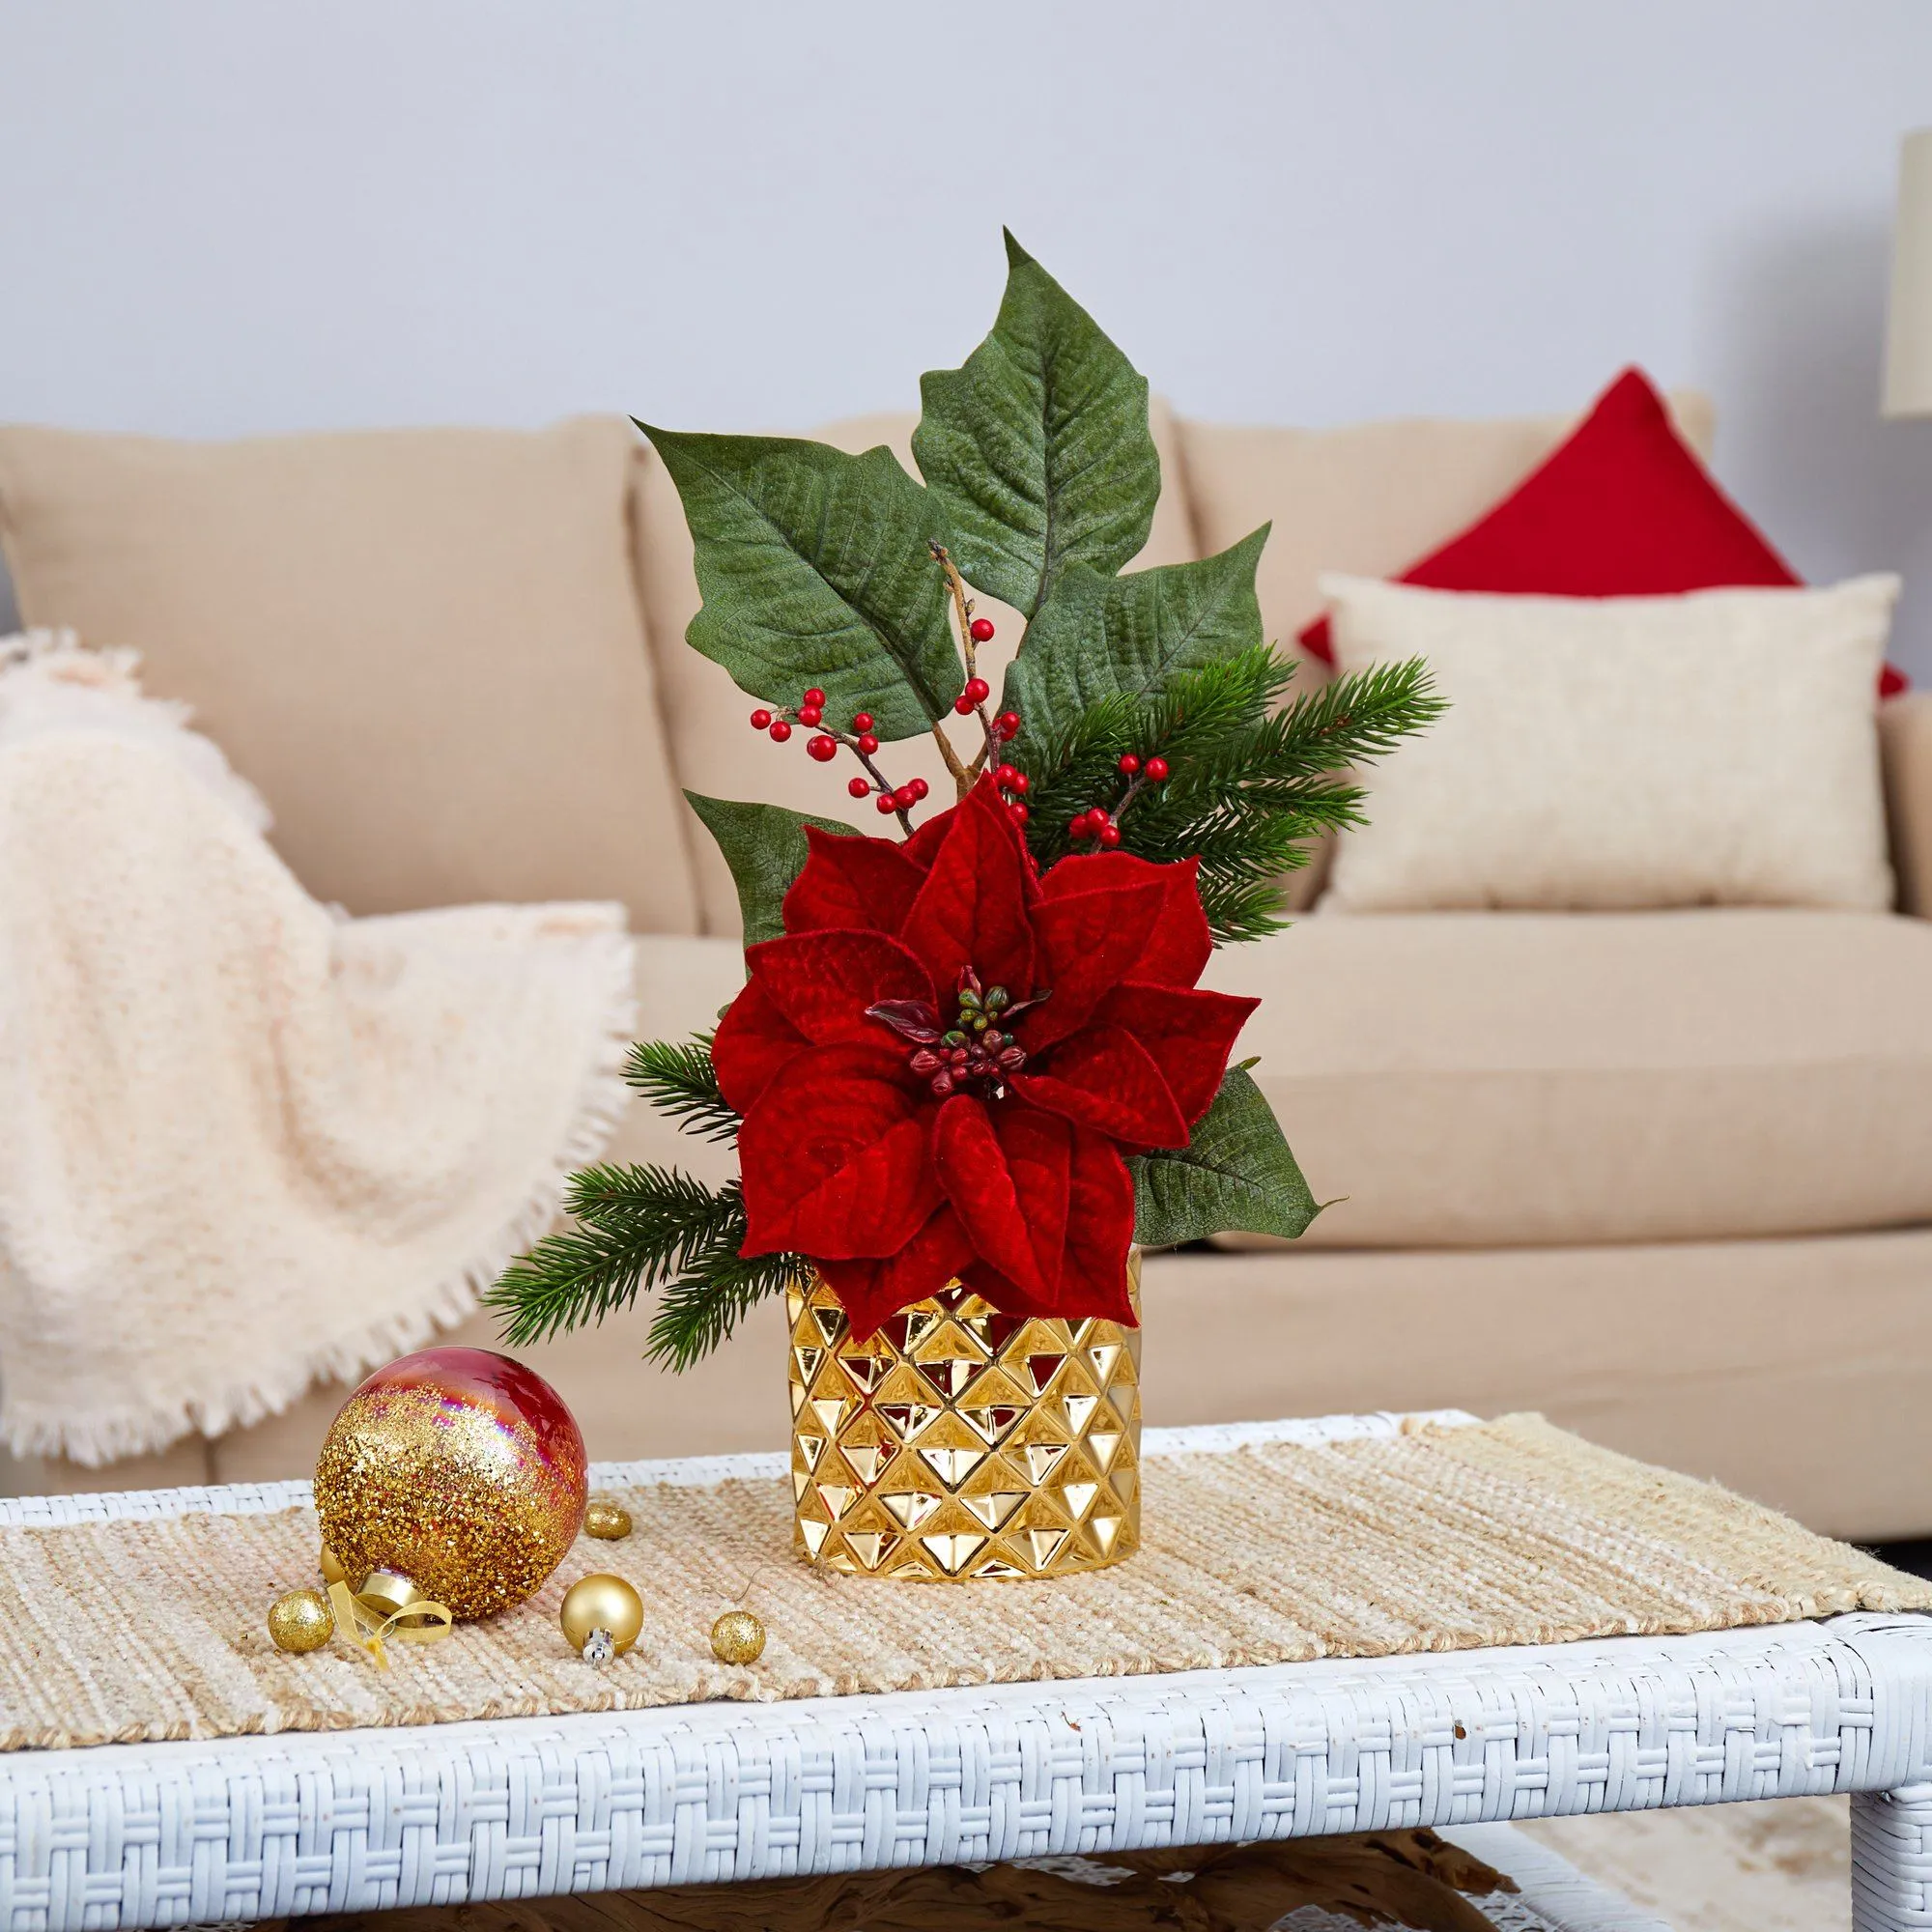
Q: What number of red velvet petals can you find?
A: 13